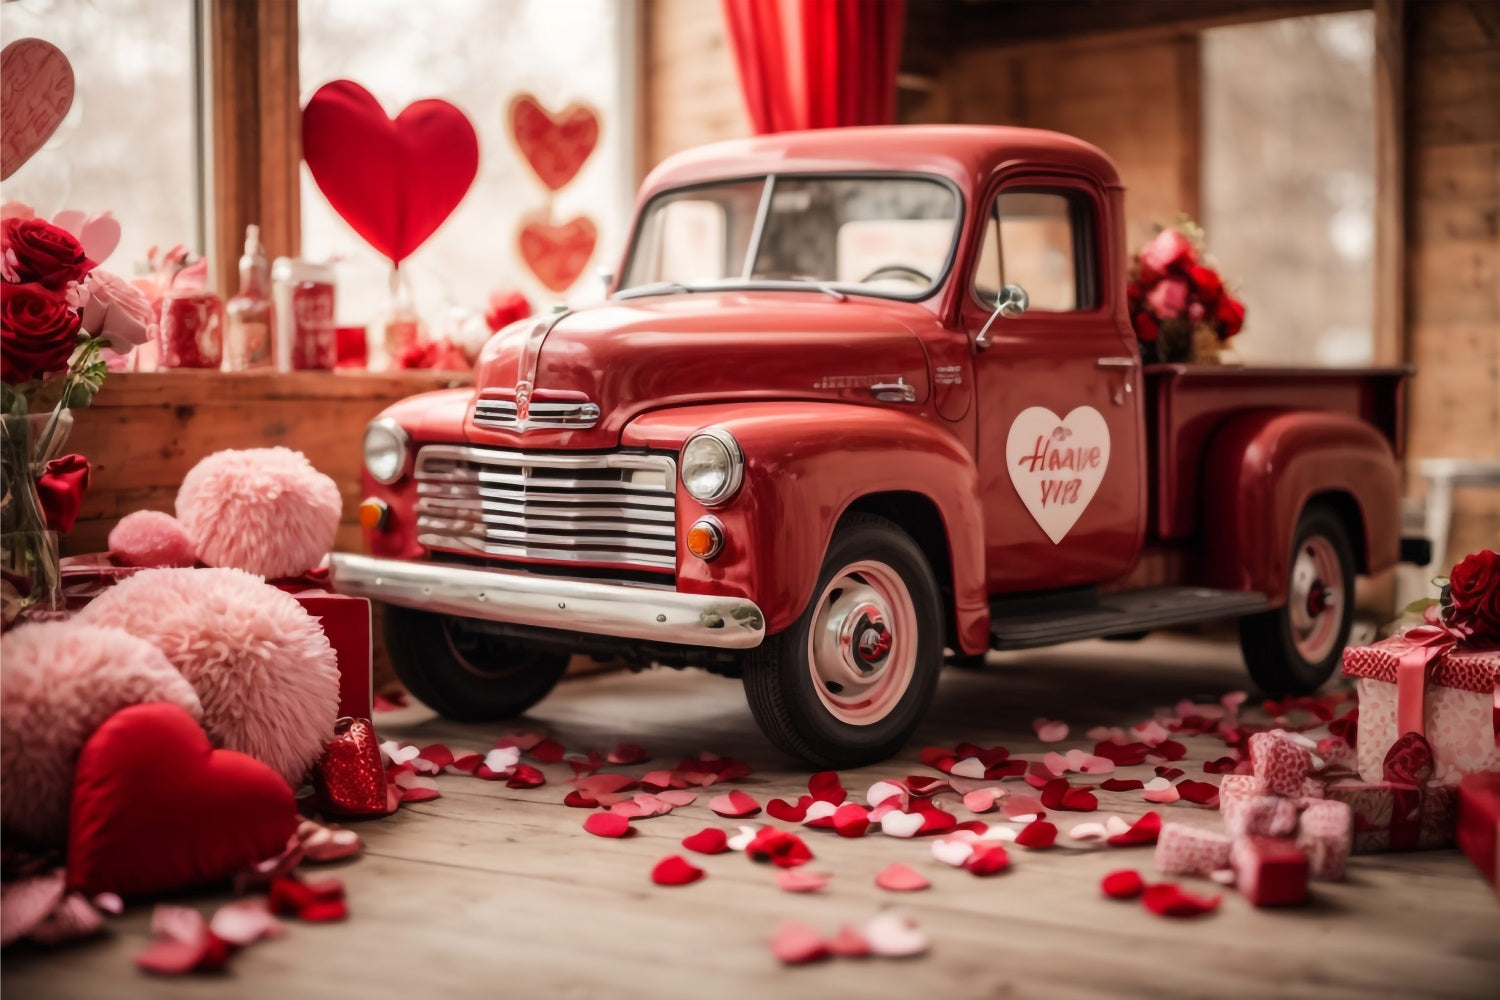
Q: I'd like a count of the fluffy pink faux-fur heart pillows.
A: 0